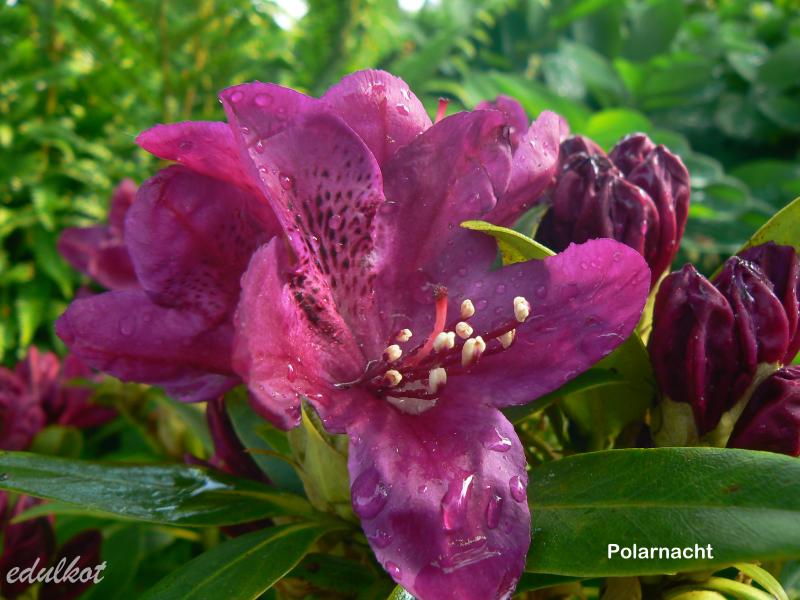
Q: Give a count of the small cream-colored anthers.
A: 10